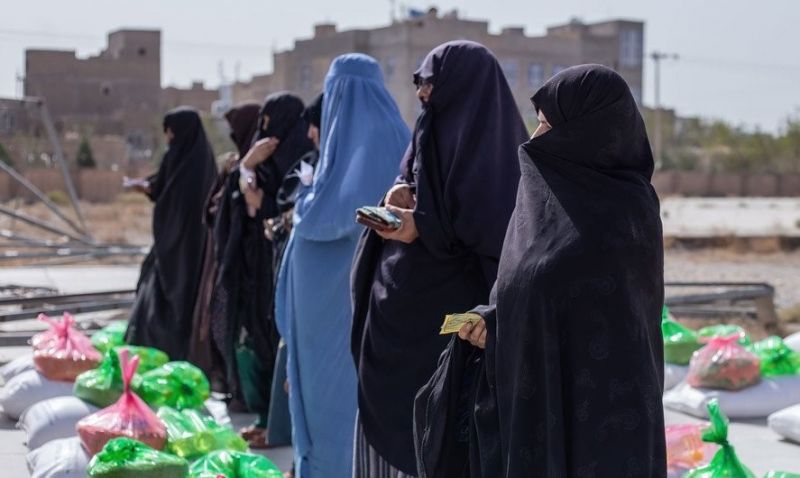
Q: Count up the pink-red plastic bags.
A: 4